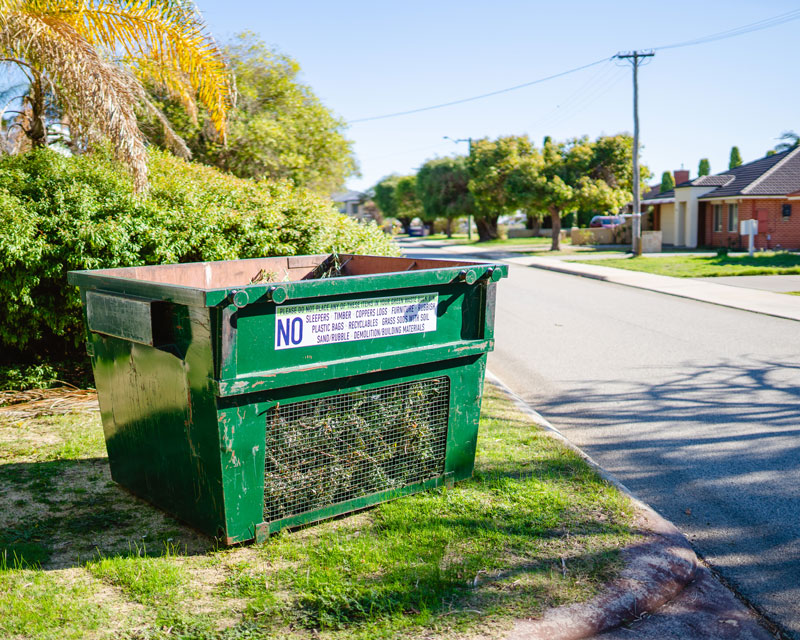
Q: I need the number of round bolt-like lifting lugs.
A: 4